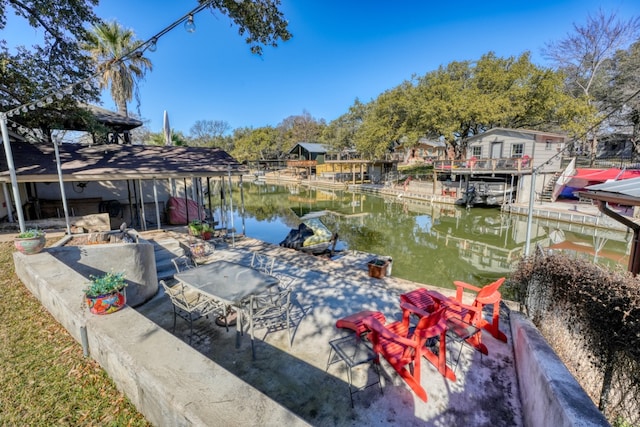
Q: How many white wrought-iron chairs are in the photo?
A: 4